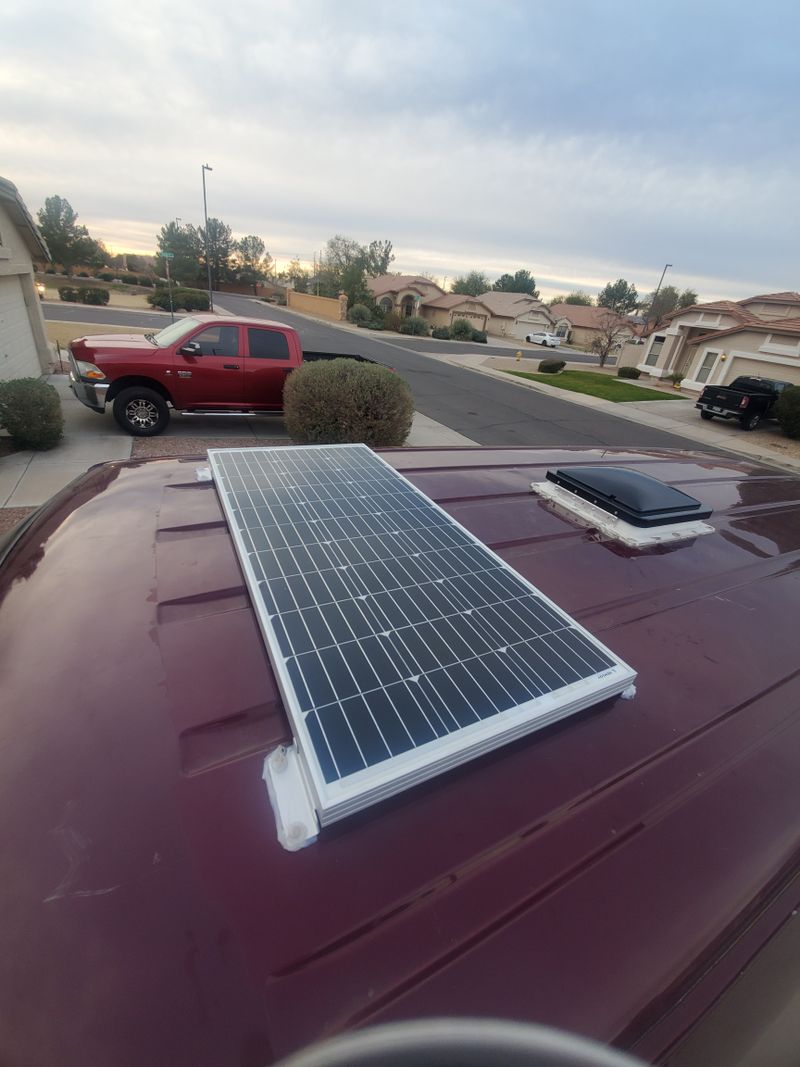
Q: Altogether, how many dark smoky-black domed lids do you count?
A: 1